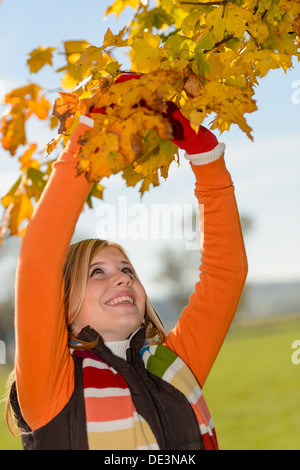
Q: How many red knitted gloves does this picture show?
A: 2